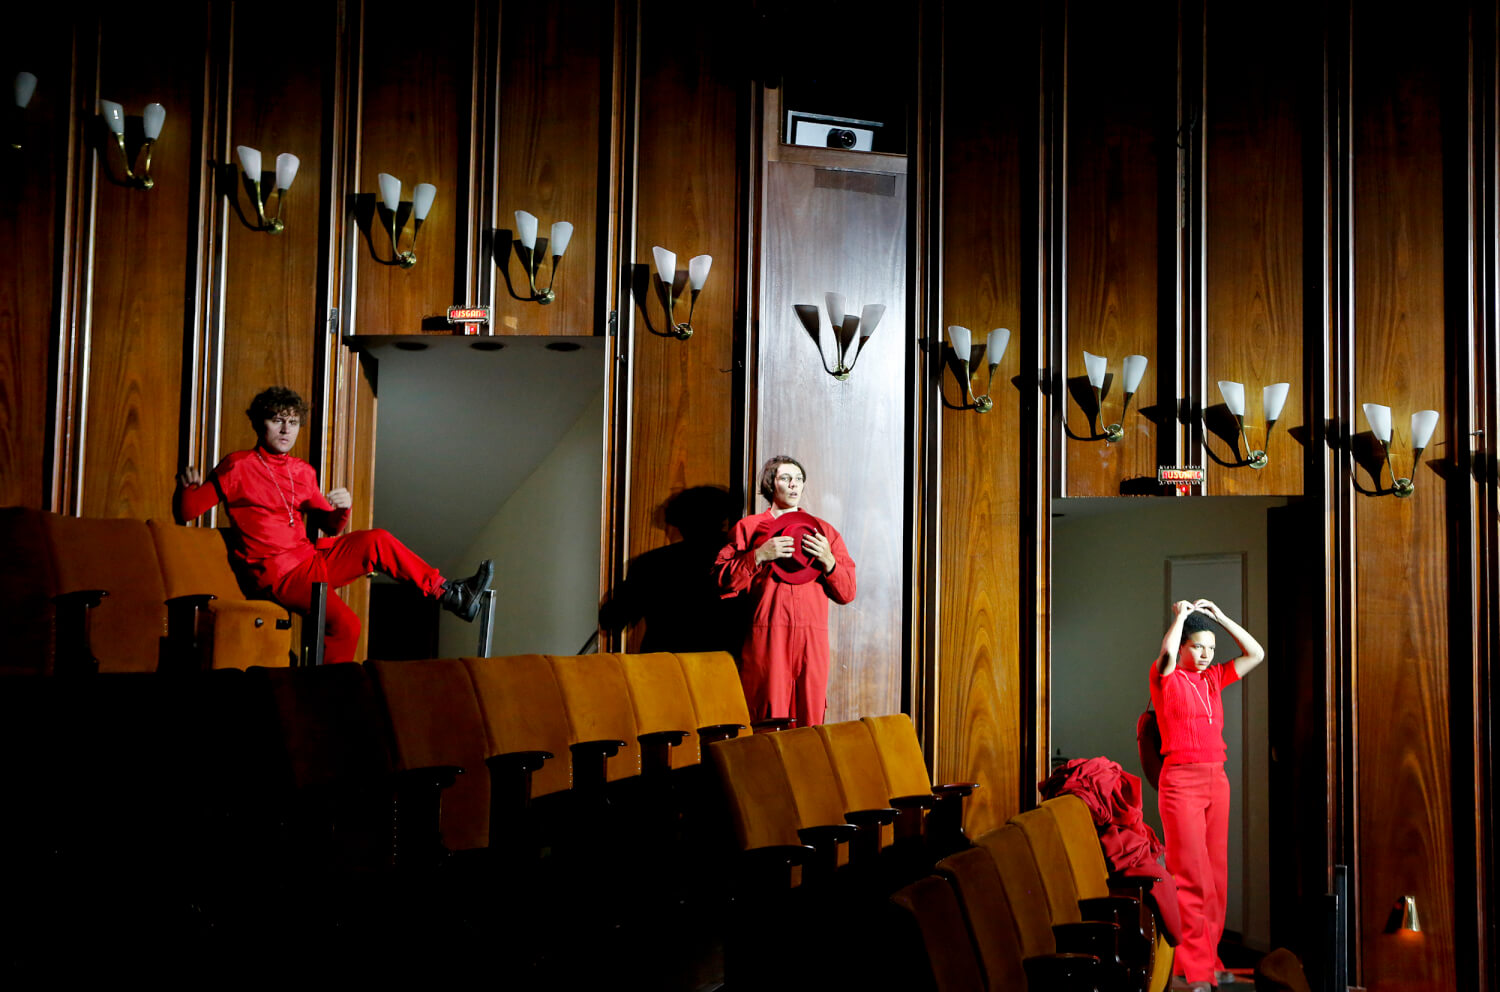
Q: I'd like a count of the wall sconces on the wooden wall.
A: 11